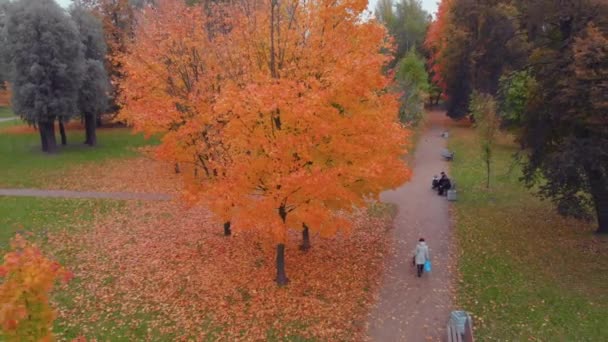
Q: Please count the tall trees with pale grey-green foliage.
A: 2